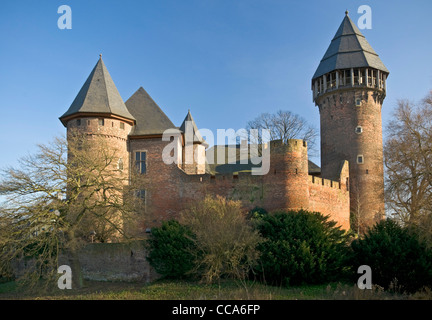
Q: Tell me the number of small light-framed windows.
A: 3